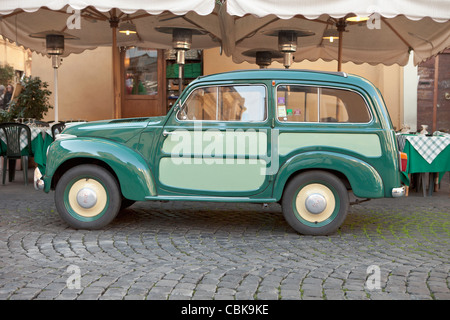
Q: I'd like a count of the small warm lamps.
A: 3